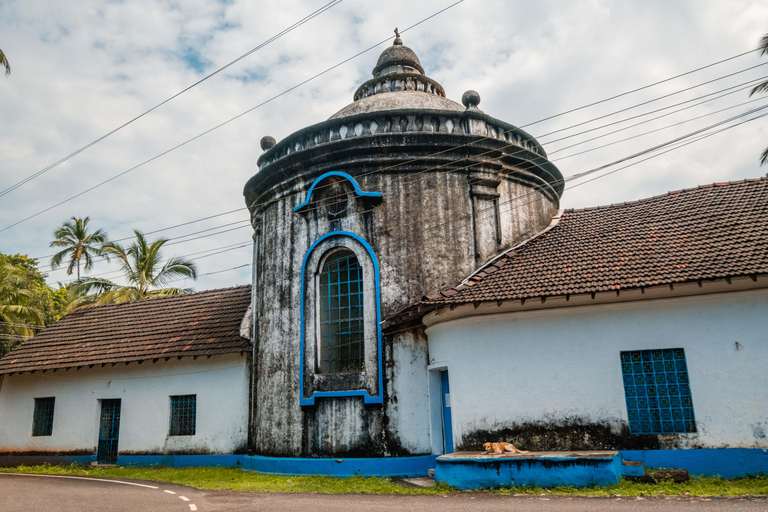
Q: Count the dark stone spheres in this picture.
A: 2